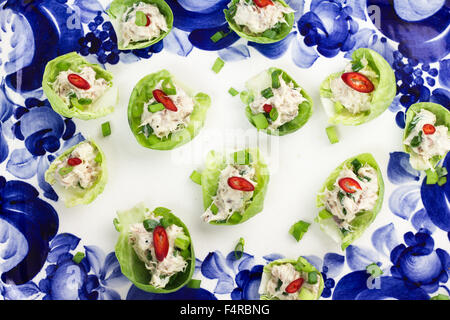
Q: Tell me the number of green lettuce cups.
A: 12